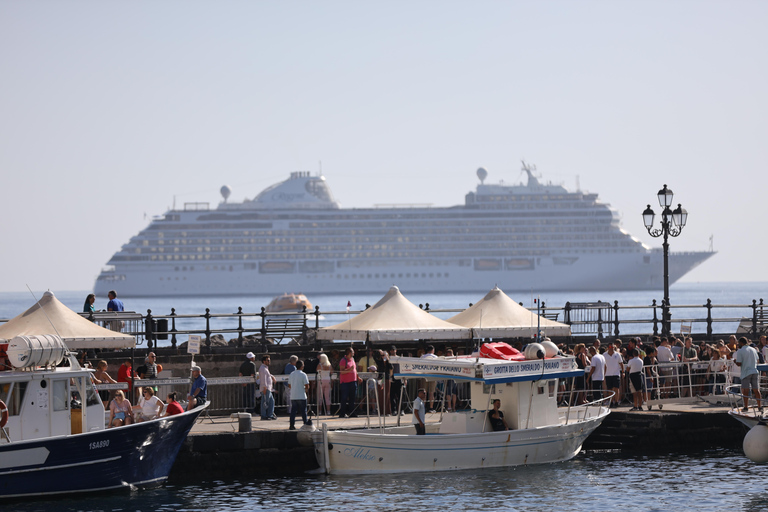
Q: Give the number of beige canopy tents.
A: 3